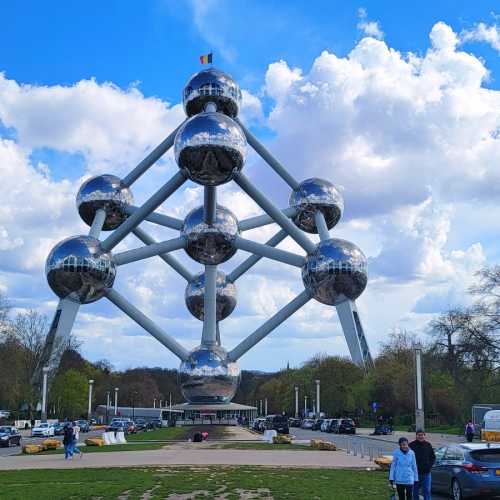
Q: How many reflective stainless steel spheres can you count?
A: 9